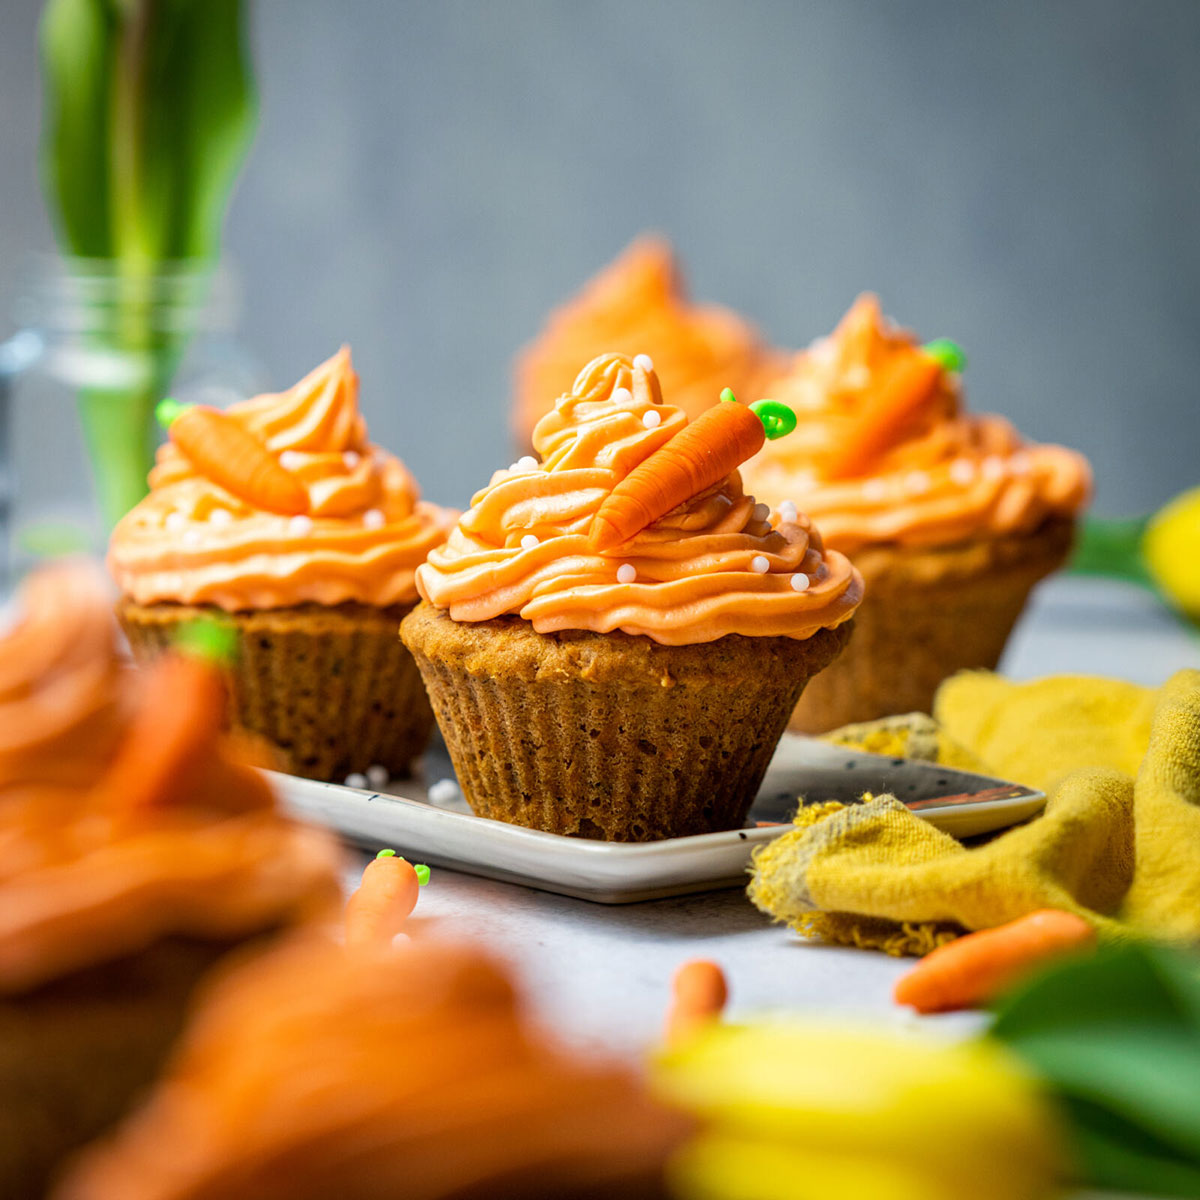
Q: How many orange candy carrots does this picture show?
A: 7